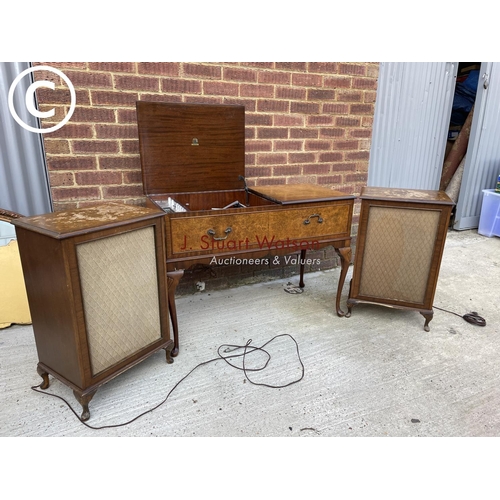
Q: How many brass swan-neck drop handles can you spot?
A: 2